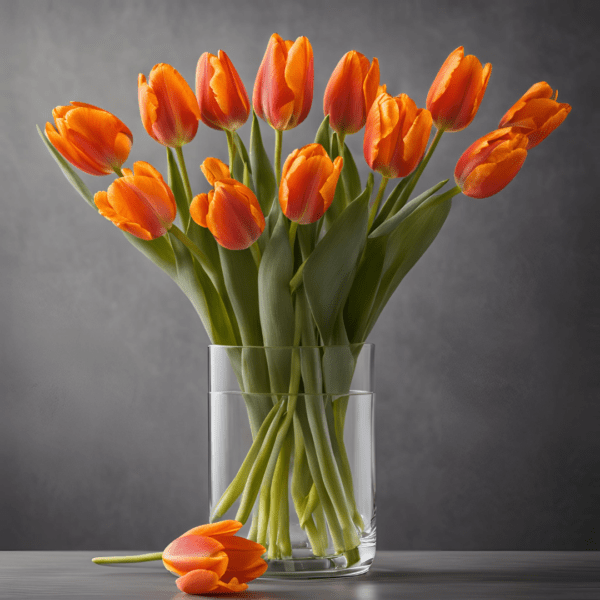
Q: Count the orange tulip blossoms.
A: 13